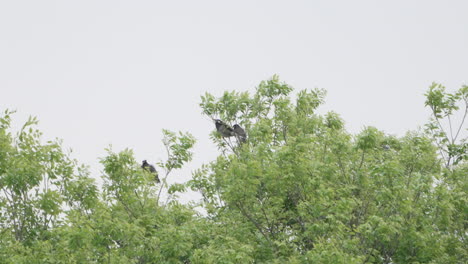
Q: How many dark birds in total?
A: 3